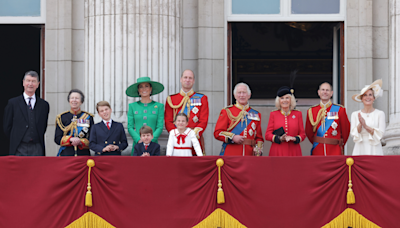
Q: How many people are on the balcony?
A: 11